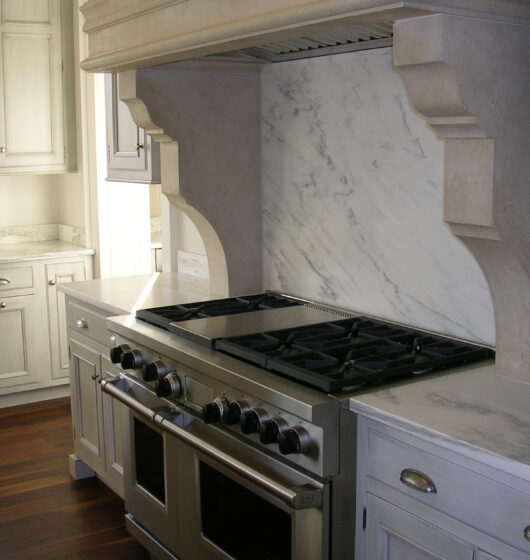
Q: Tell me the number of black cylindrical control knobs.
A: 9